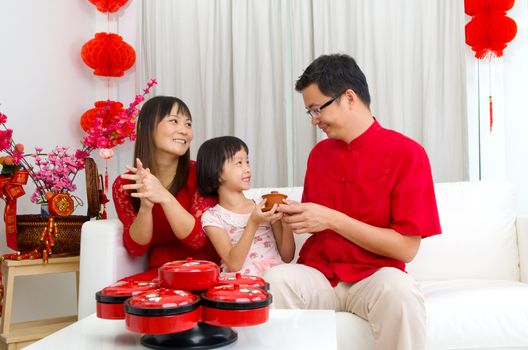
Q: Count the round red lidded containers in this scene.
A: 5